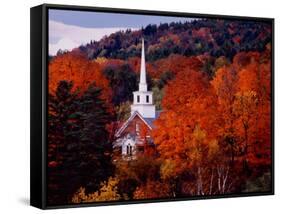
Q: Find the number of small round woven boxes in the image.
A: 0